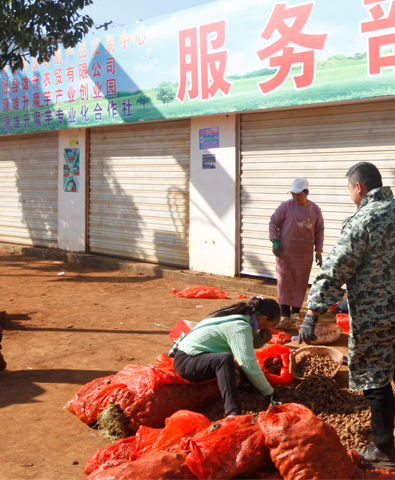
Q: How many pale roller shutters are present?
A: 3